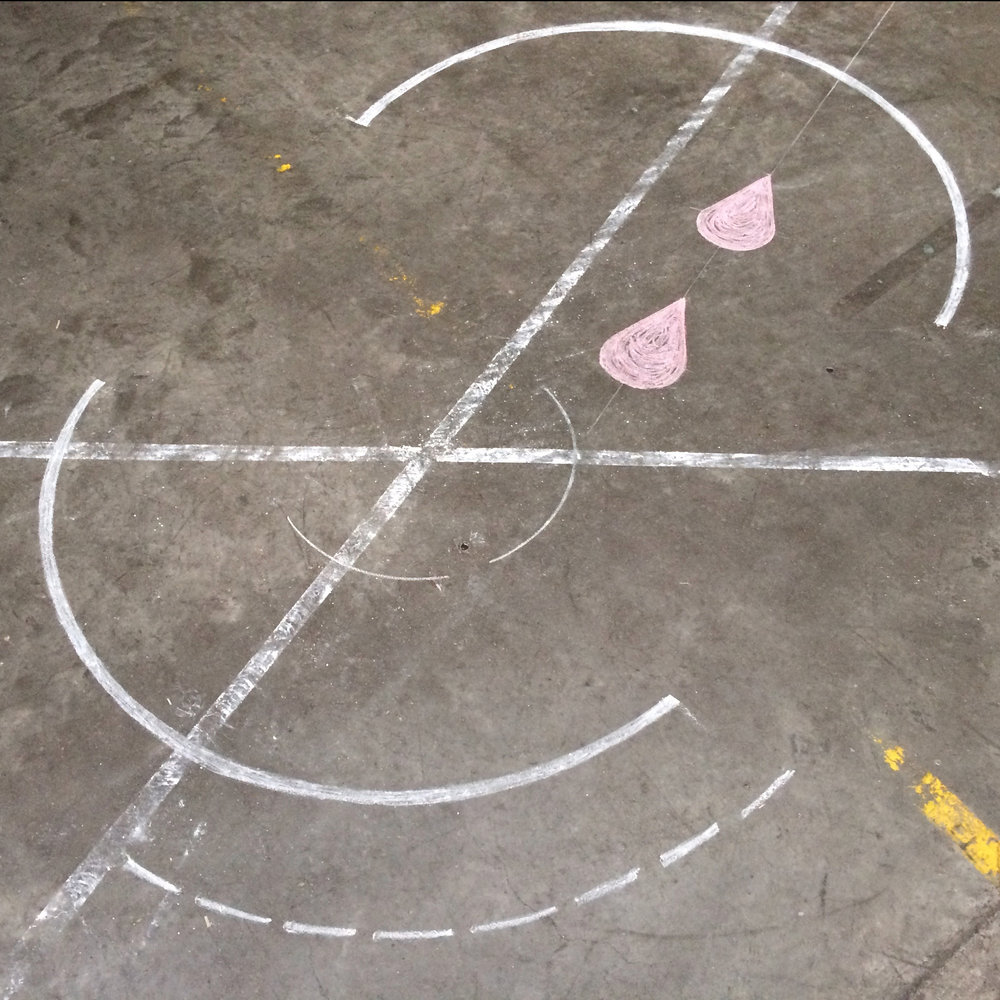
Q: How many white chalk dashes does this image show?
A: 8